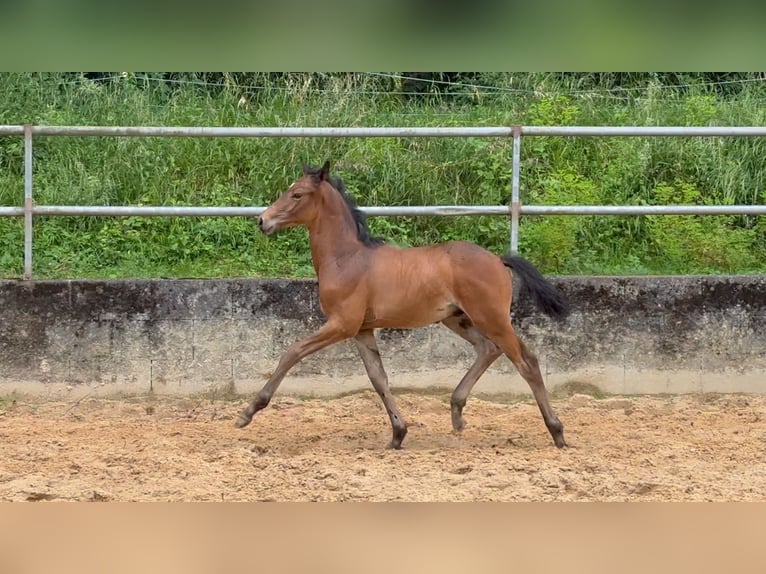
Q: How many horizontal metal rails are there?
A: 2